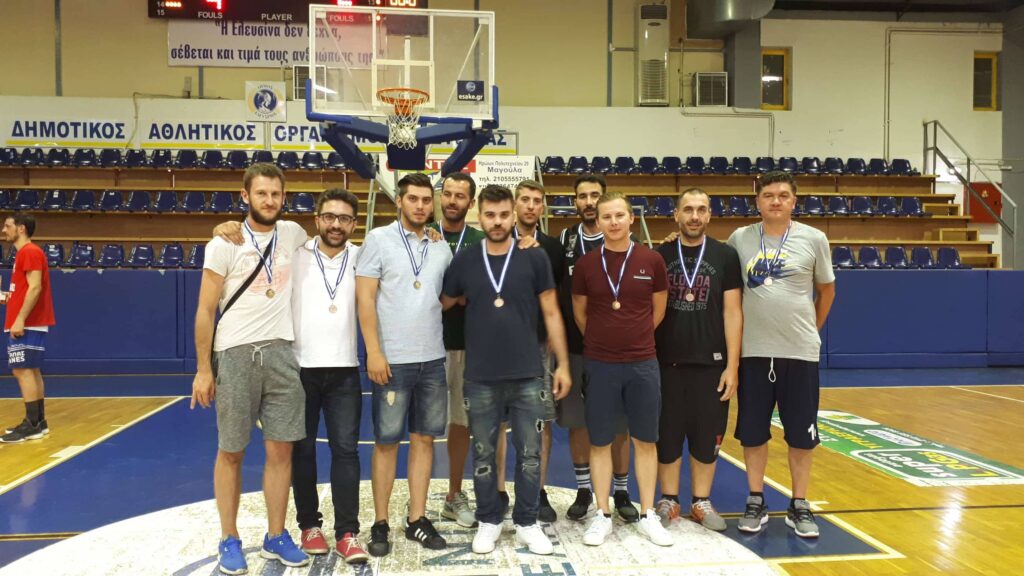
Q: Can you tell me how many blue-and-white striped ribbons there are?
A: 10